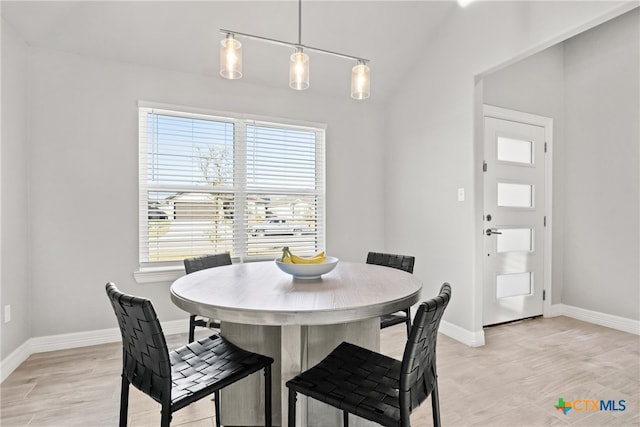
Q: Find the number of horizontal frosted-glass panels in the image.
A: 4